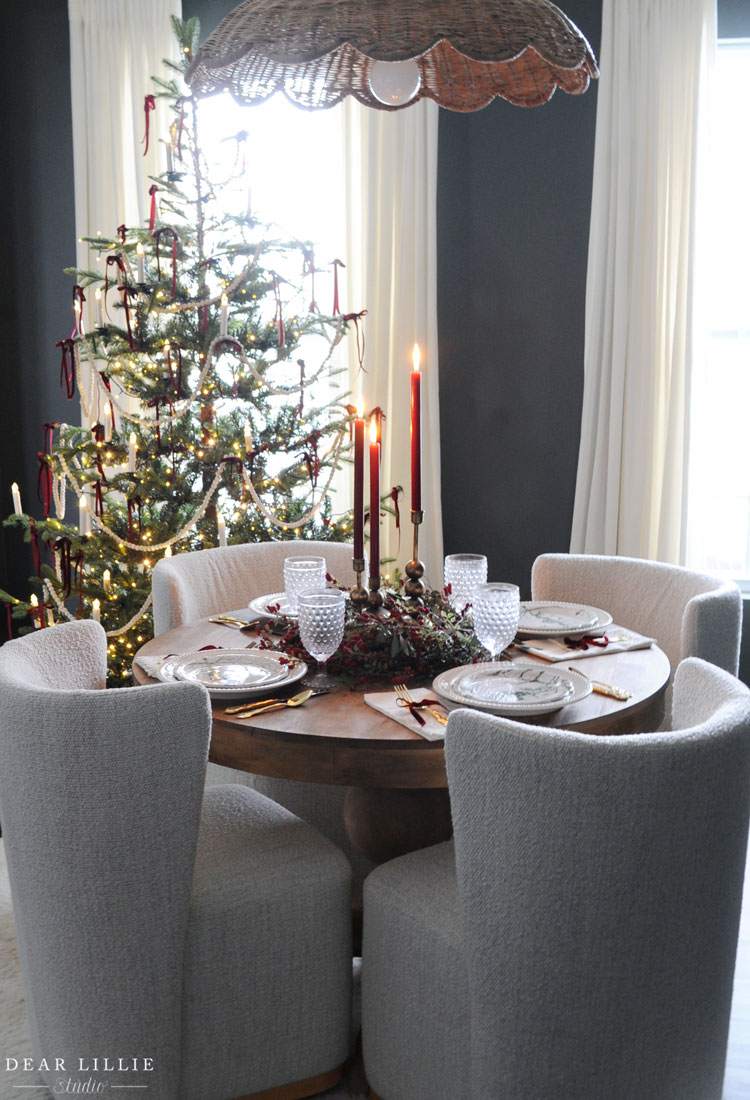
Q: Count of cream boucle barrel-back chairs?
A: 4